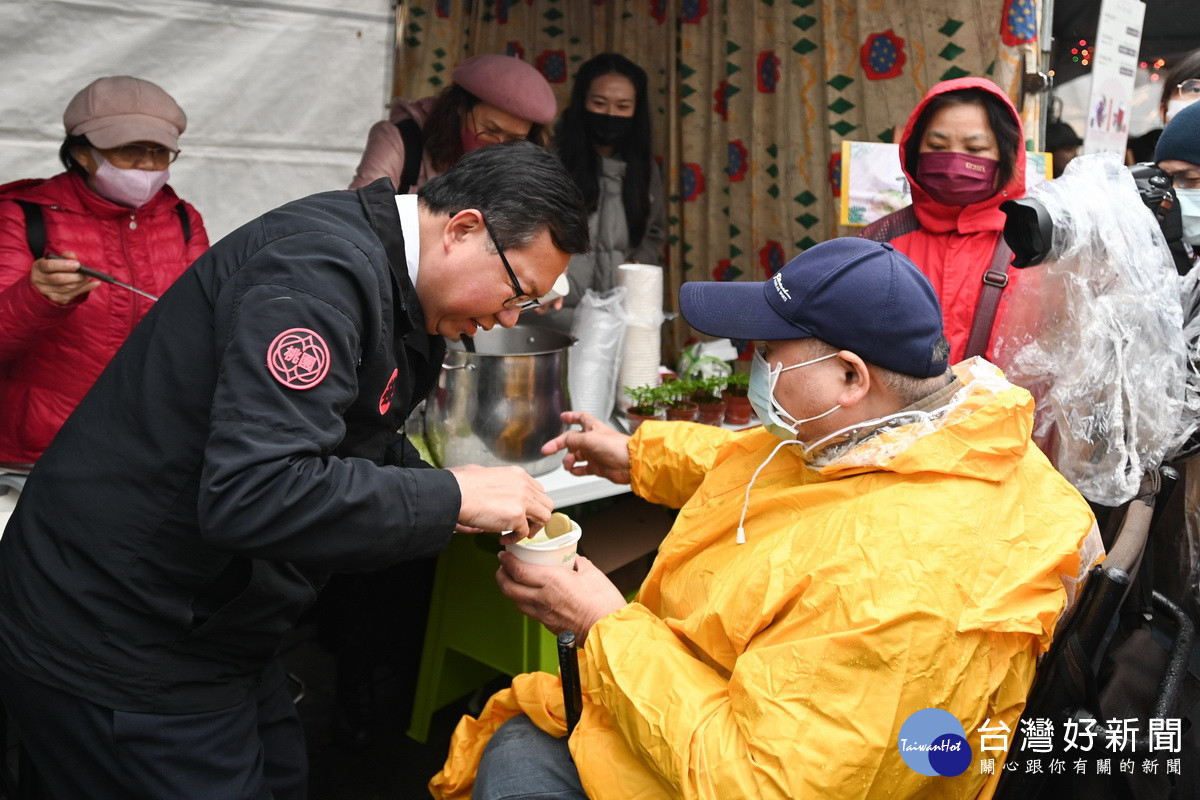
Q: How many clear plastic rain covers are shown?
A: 1